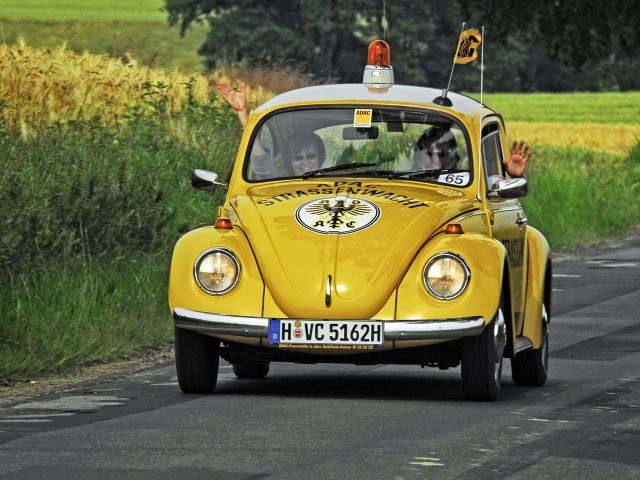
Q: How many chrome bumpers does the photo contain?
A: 1